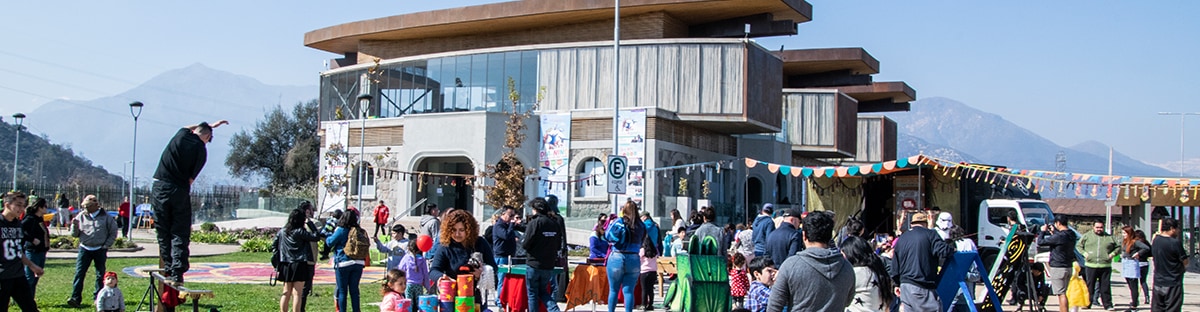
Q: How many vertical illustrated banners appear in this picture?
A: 3